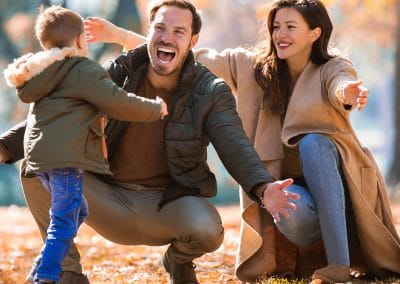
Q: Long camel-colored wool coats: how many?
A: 1